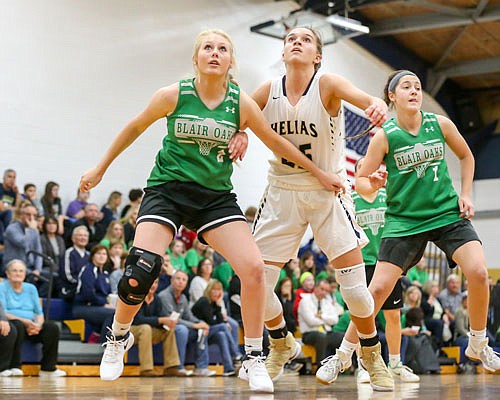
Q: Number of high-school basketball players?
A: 4